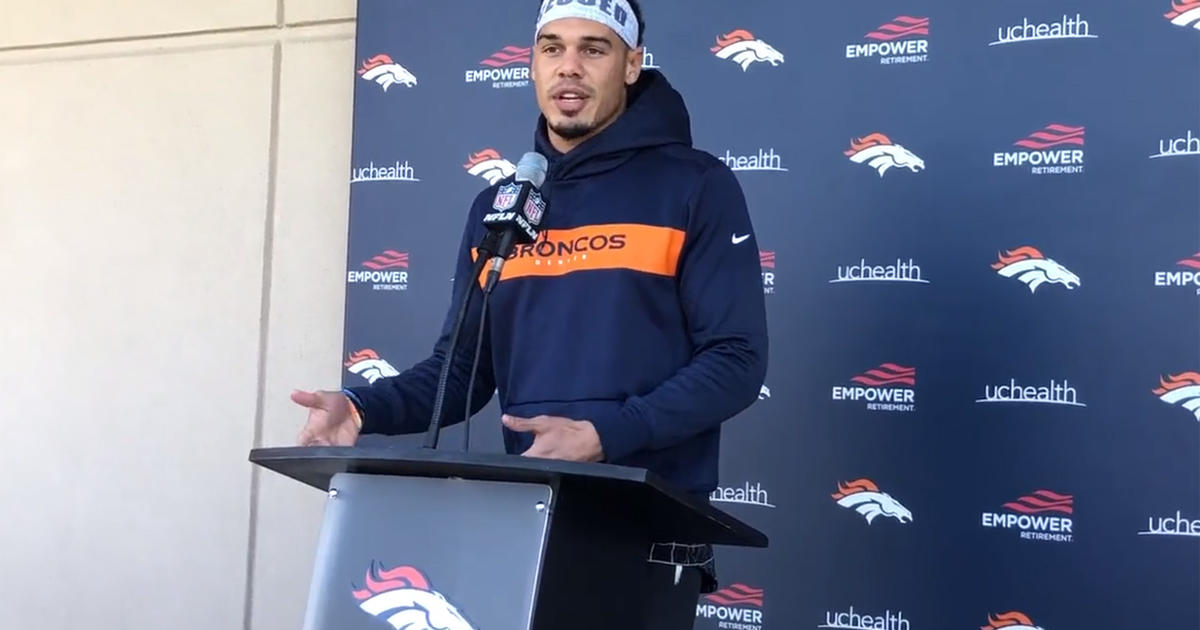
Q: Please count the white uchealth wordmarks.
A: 10